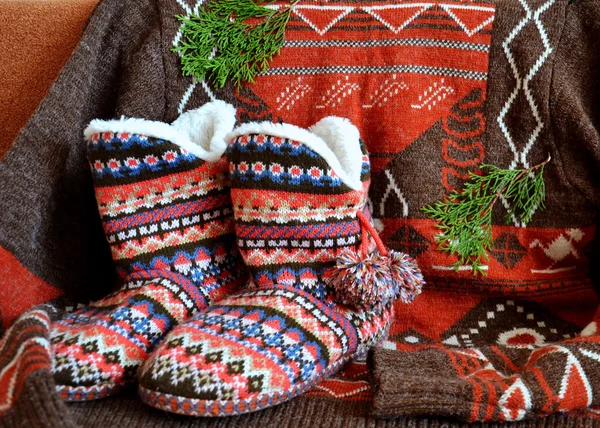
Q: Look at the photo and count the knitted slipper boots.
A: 2